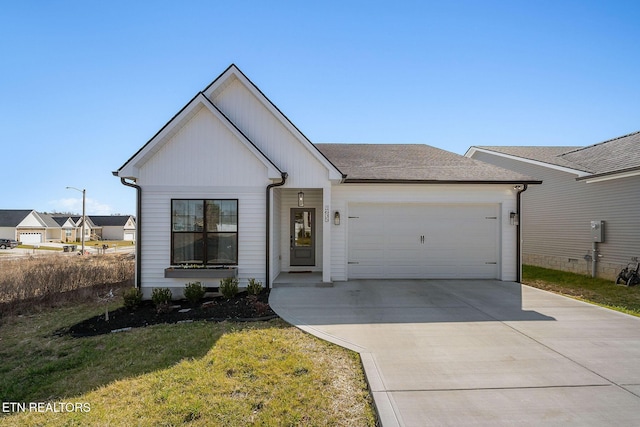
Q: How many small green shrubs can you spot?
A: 5